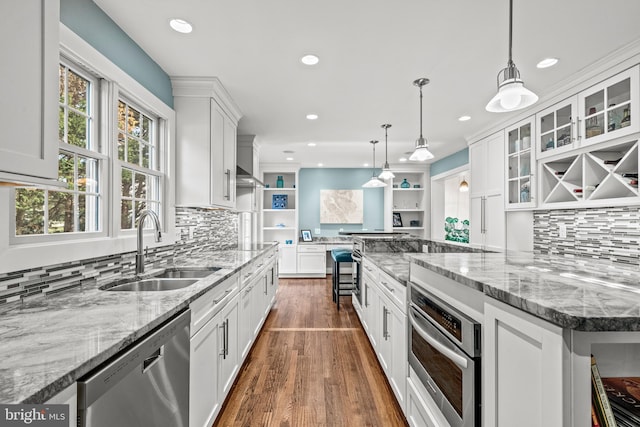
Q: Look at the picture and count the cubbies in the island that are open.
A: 1